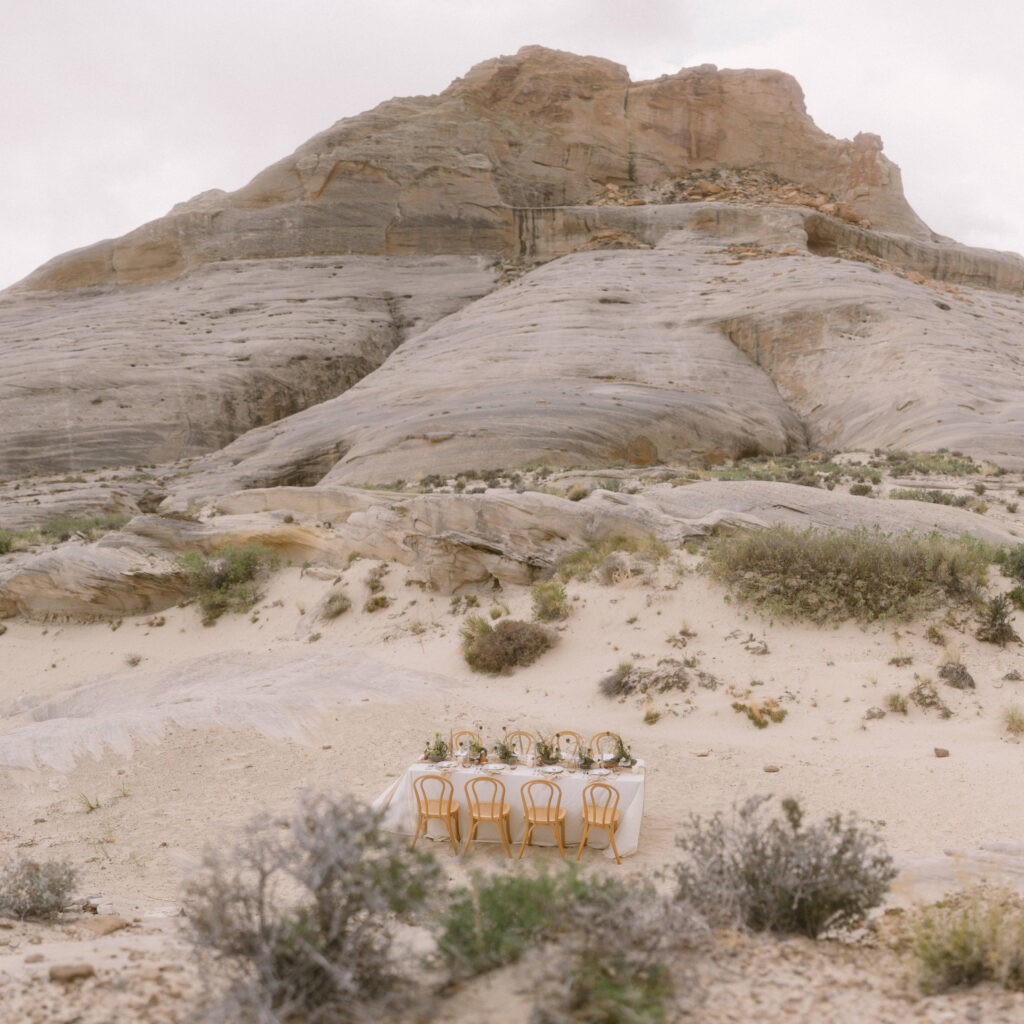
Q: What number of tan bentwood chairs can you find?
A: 8